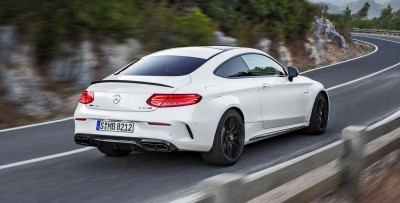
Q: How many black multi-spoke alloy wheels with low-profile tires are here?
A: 2